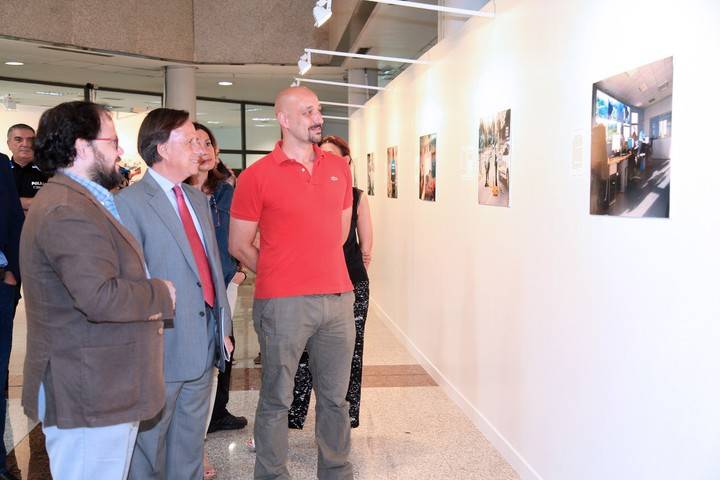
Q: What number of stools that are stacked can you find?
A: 0